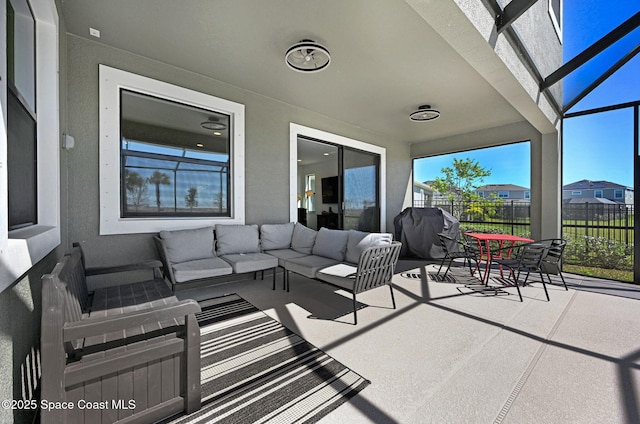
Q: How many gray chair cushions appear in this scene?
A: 11